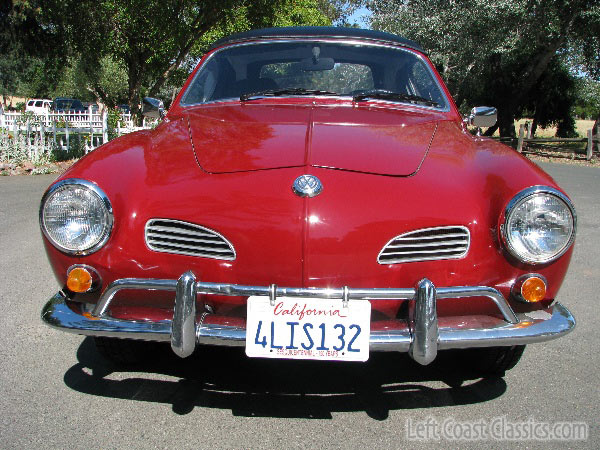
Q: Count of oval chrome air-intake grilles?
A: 2